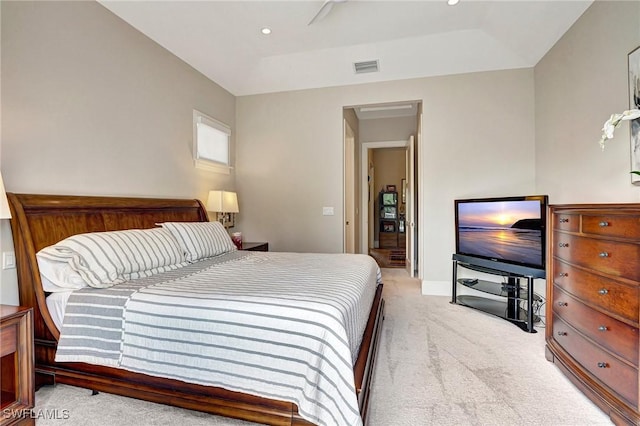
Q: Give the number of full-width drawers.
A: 4